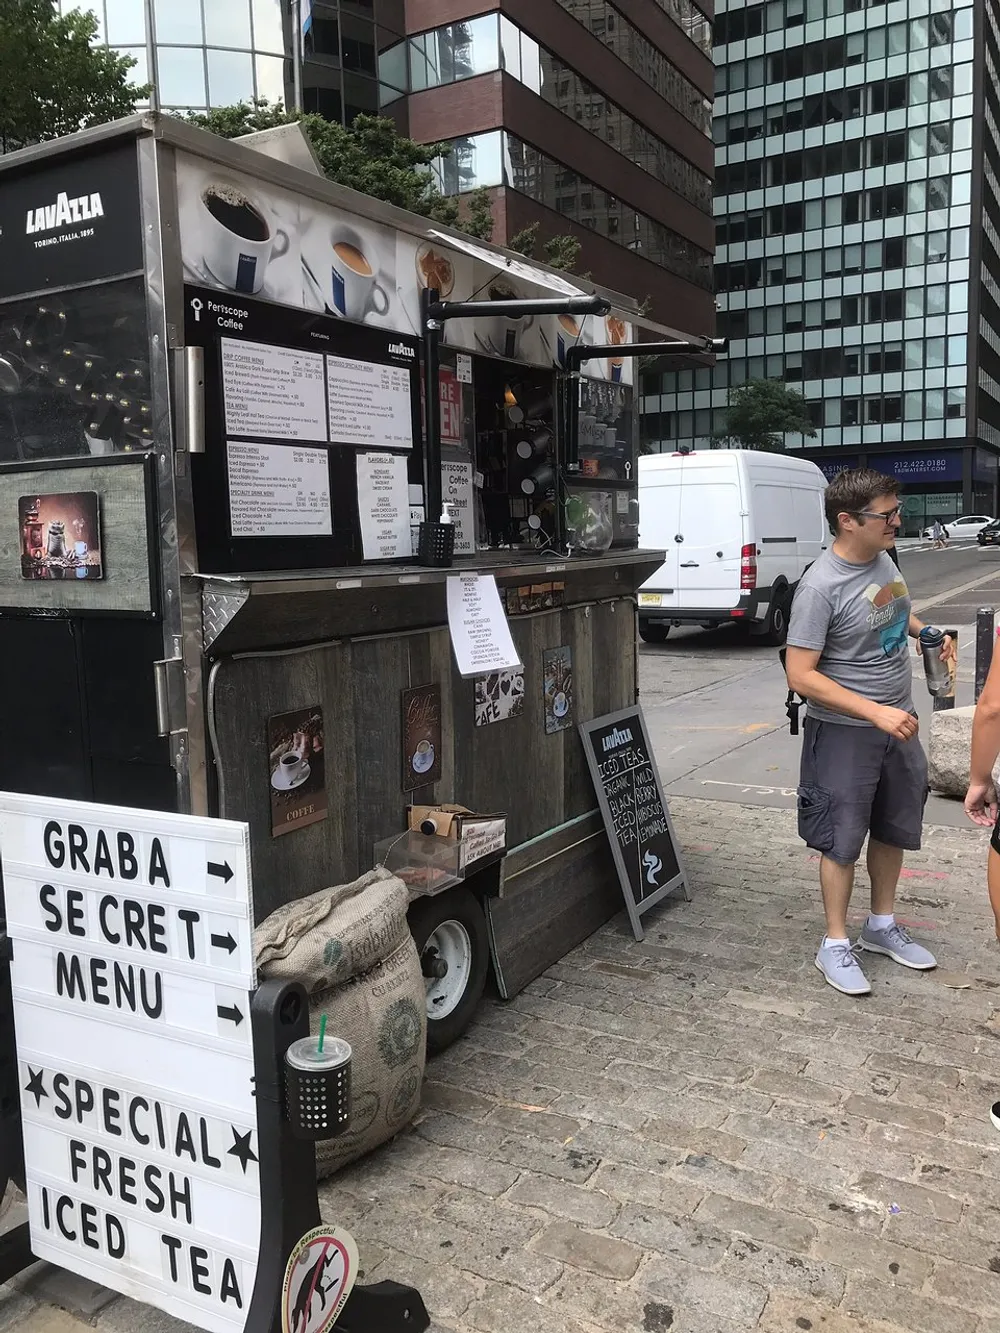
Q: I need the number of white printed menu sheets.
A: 5